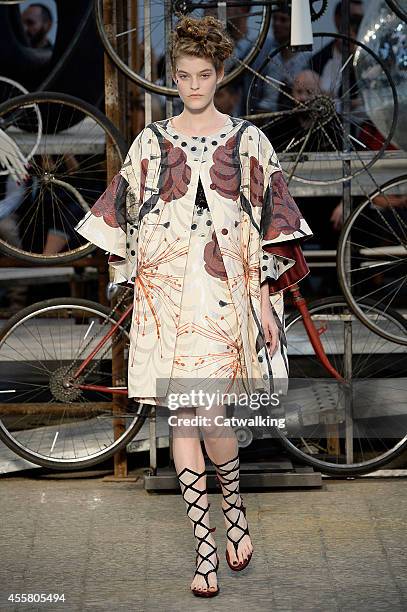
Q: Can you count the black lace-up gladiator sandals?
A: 2